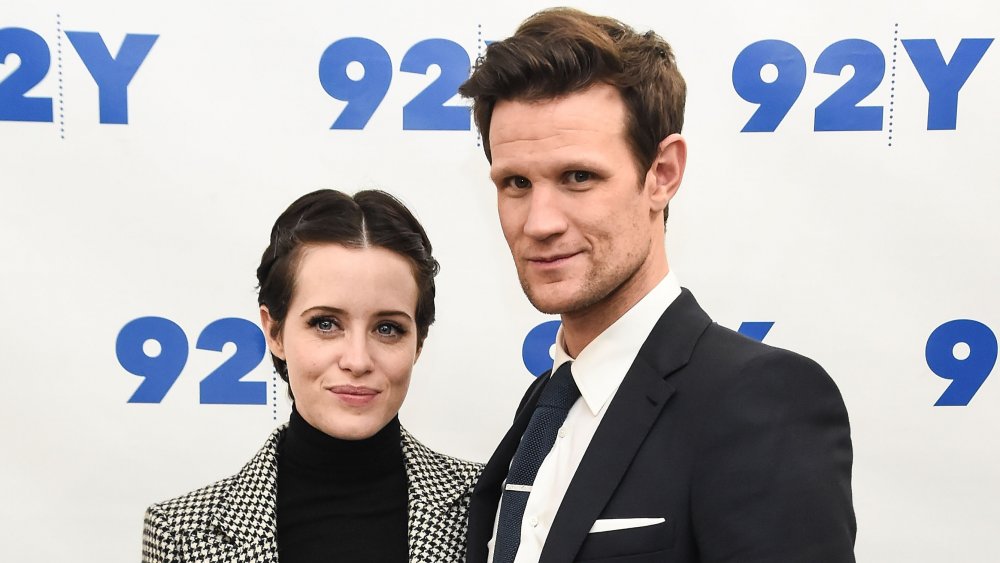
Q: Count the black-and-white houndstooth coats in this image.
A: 1